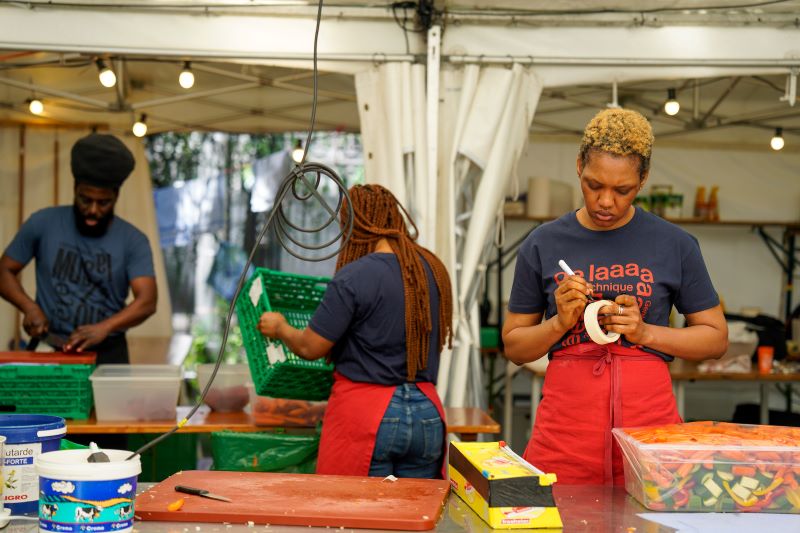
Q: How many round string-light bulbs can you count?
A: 7